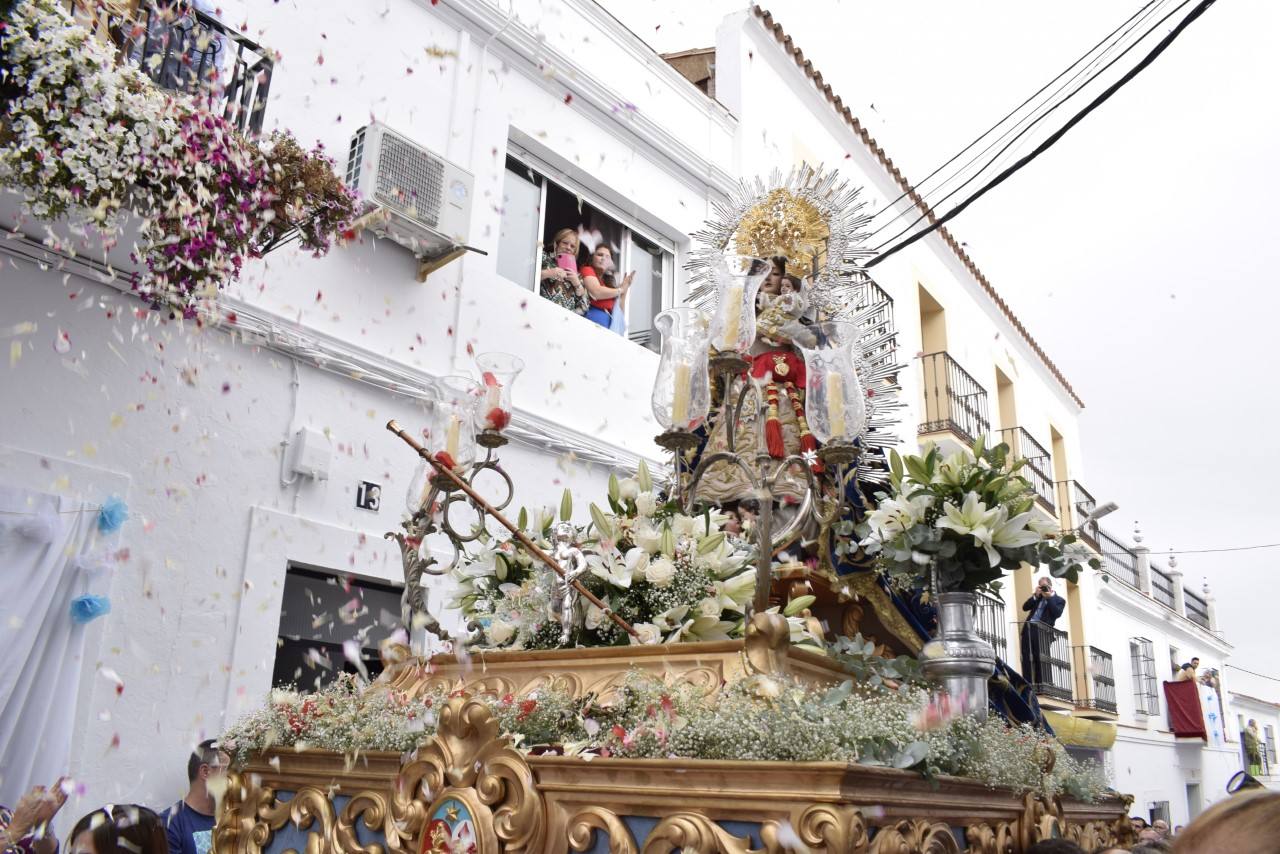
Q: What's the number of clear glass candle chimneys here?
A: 6